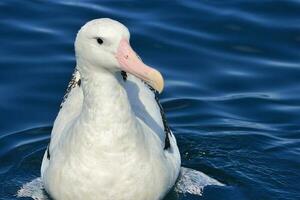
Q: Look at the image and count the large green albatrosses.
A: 0